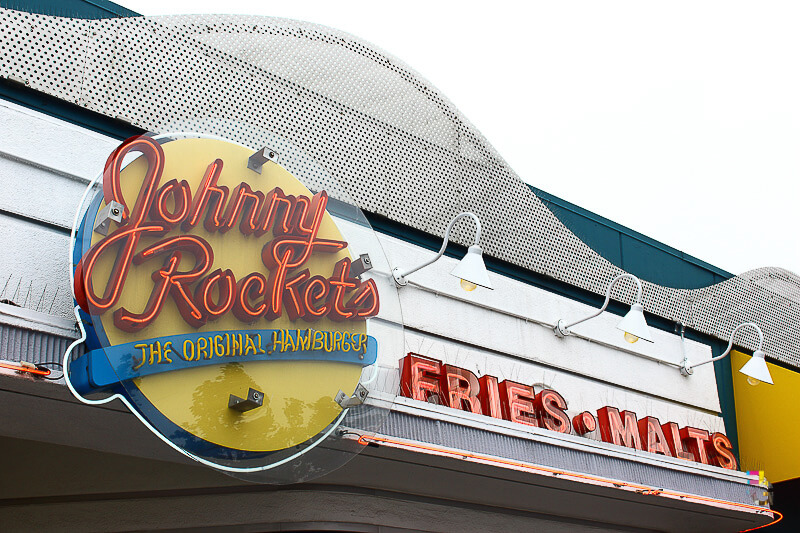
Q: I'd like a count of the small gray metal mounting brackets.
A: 5